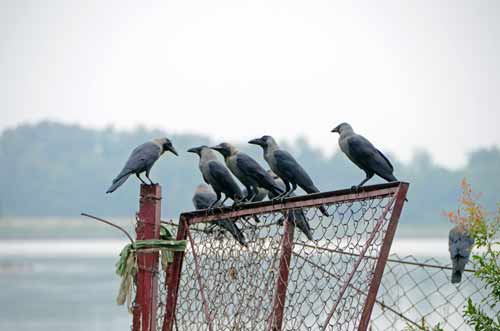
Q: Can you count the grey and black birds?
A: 8